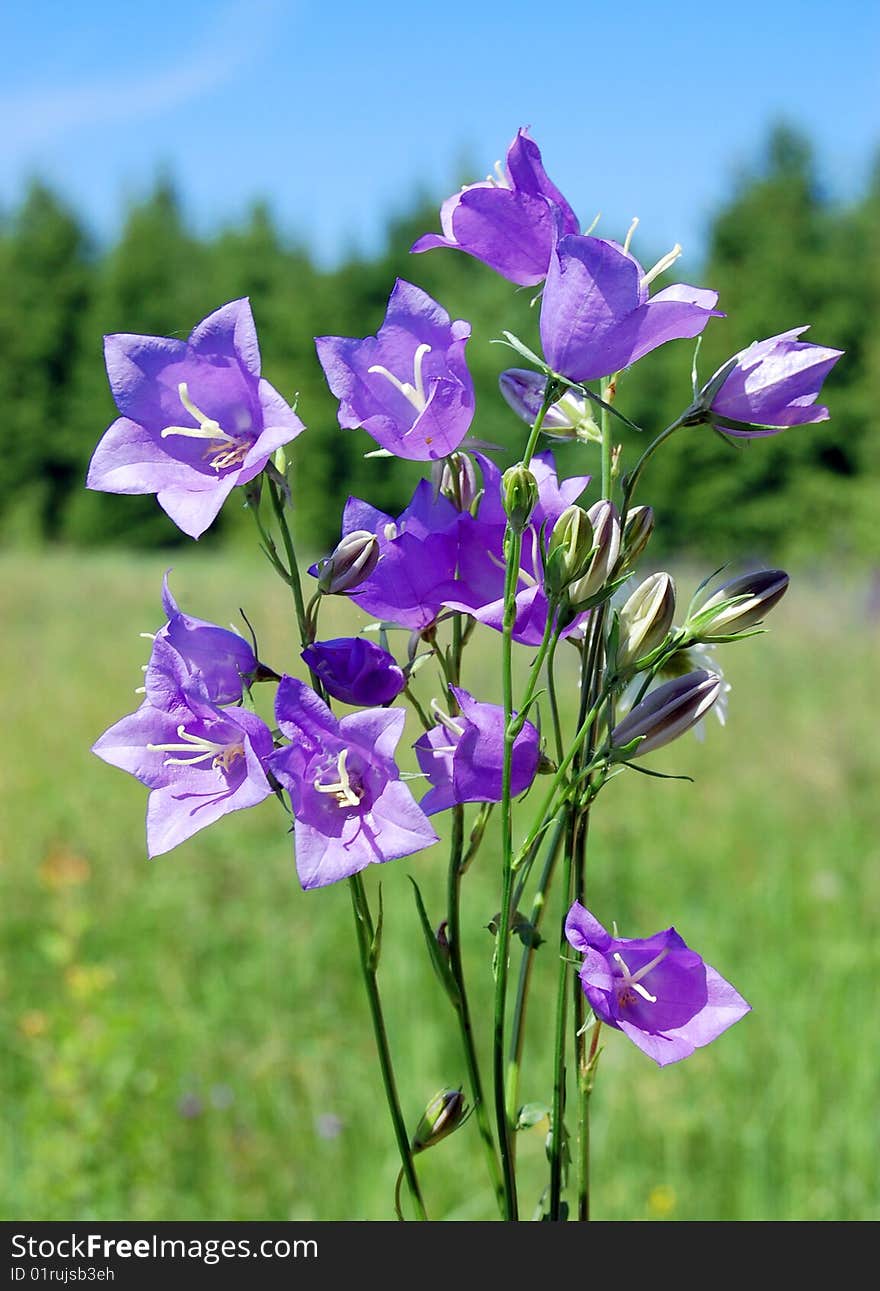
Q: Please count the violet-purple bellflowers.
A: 13